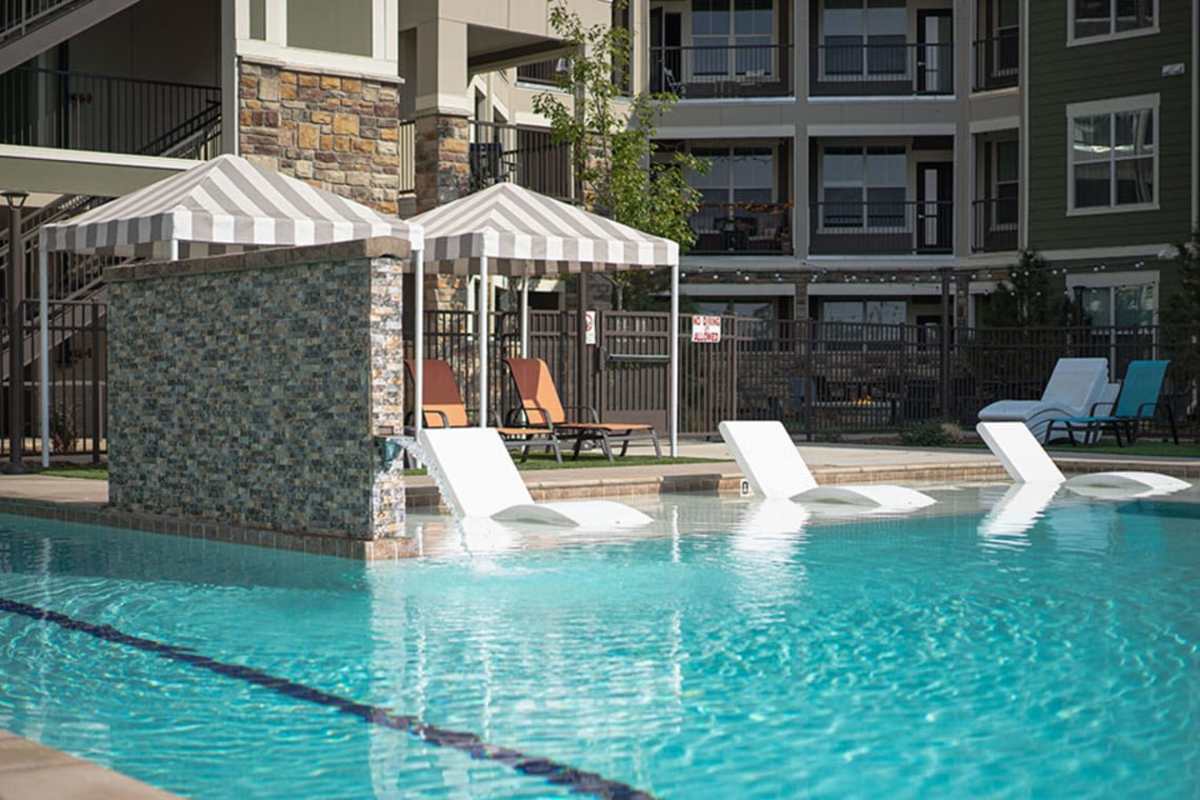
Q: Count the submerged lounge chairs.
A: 3